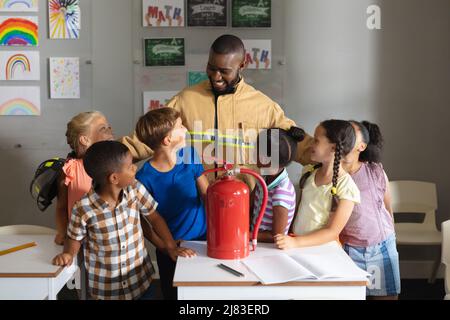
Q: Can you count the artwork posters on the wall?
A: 13